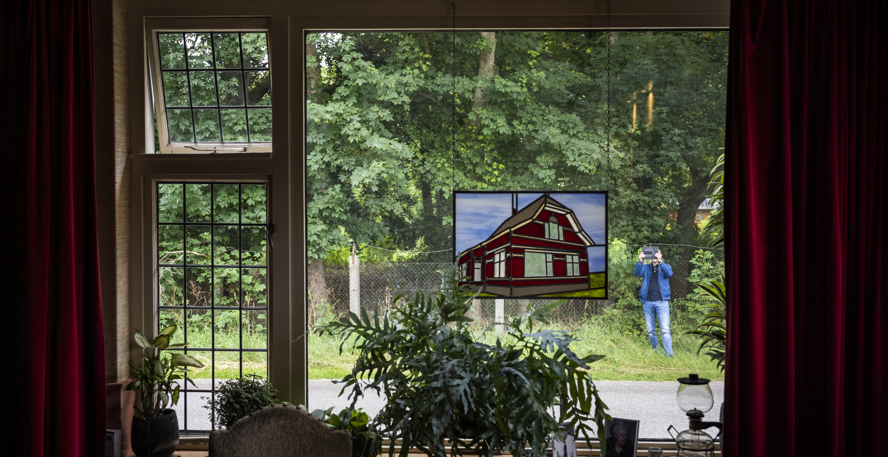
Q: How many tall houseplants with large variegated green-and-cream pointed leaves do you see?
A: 1